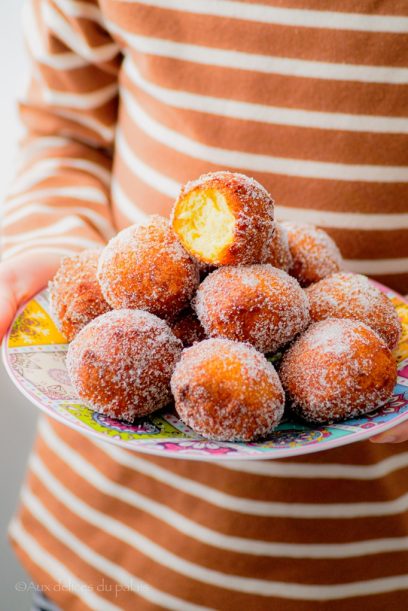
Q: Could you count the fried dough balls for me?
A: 11